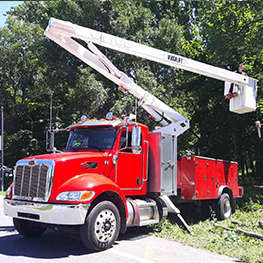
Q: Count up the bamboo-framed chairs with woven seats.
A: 0